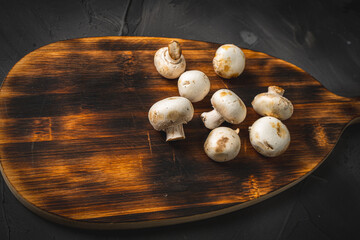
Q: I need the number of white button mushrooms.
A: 8